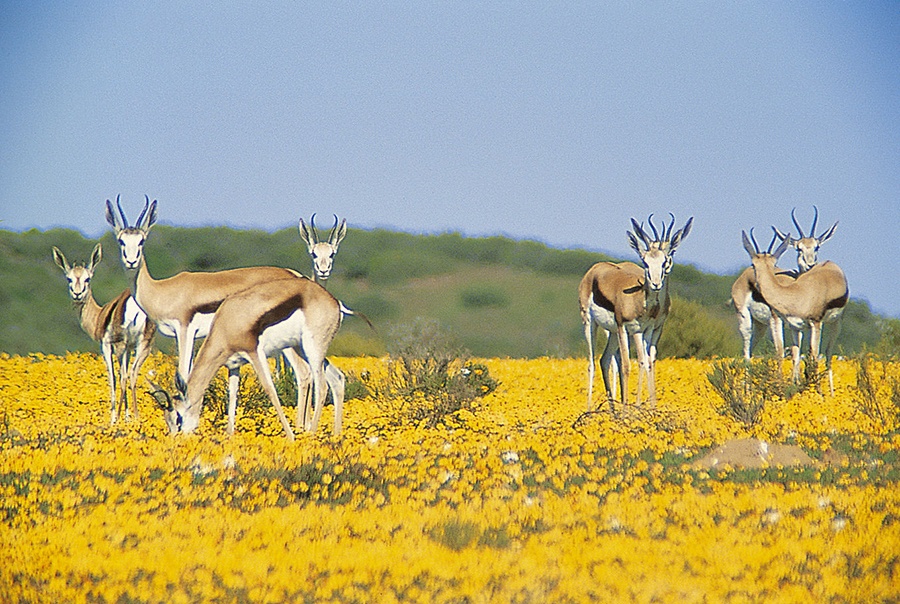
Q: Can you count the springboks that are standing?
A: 8